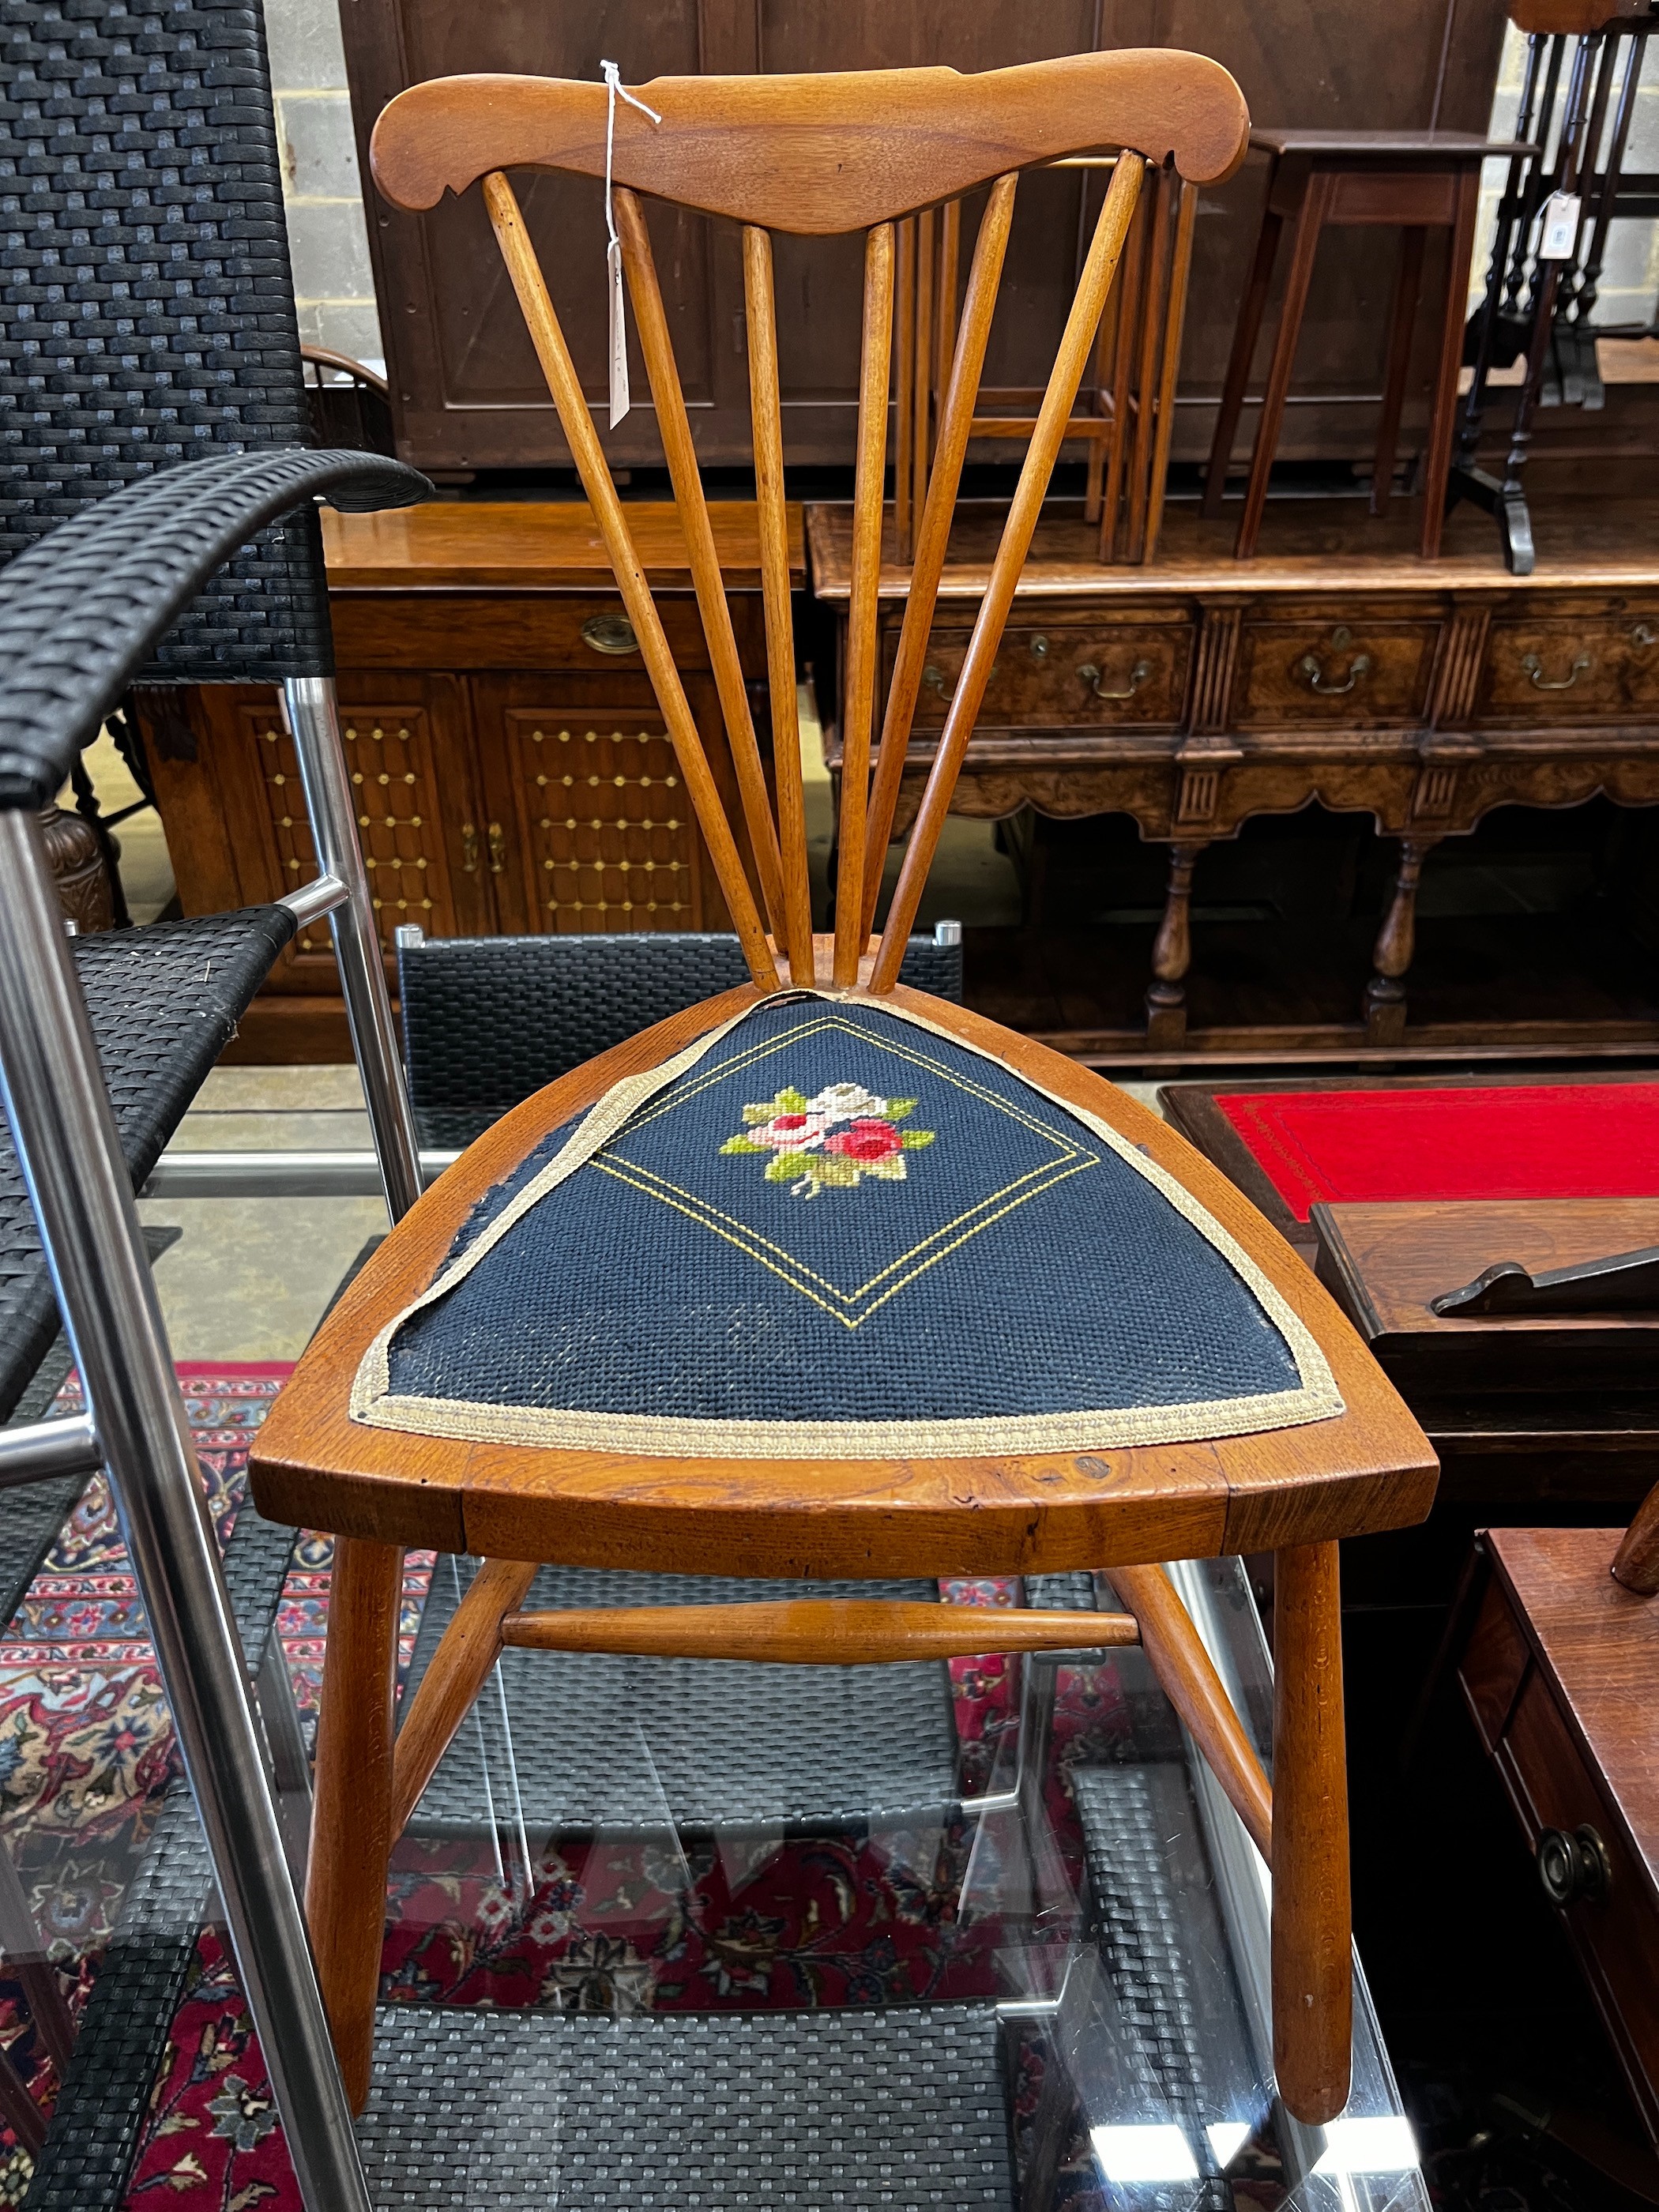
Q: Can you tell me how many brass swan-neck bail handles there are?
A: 4